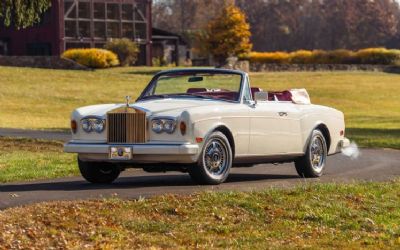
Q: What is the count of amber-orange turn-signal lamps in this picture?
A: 2